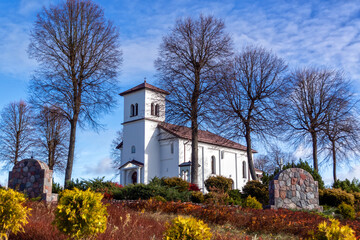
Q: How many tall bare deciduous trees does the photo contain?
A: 7